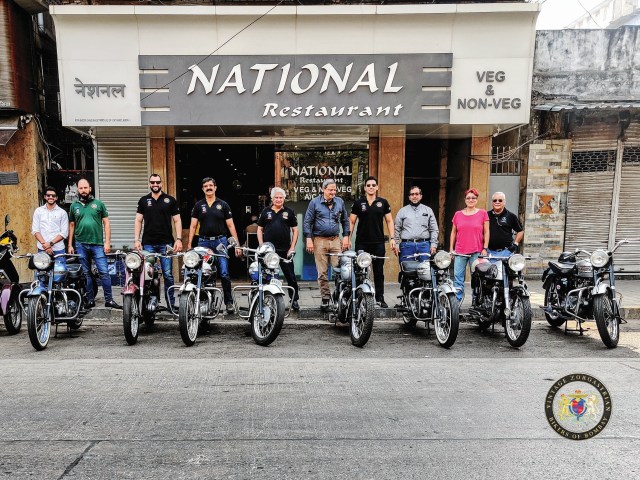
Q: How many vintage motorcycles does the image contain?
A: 8